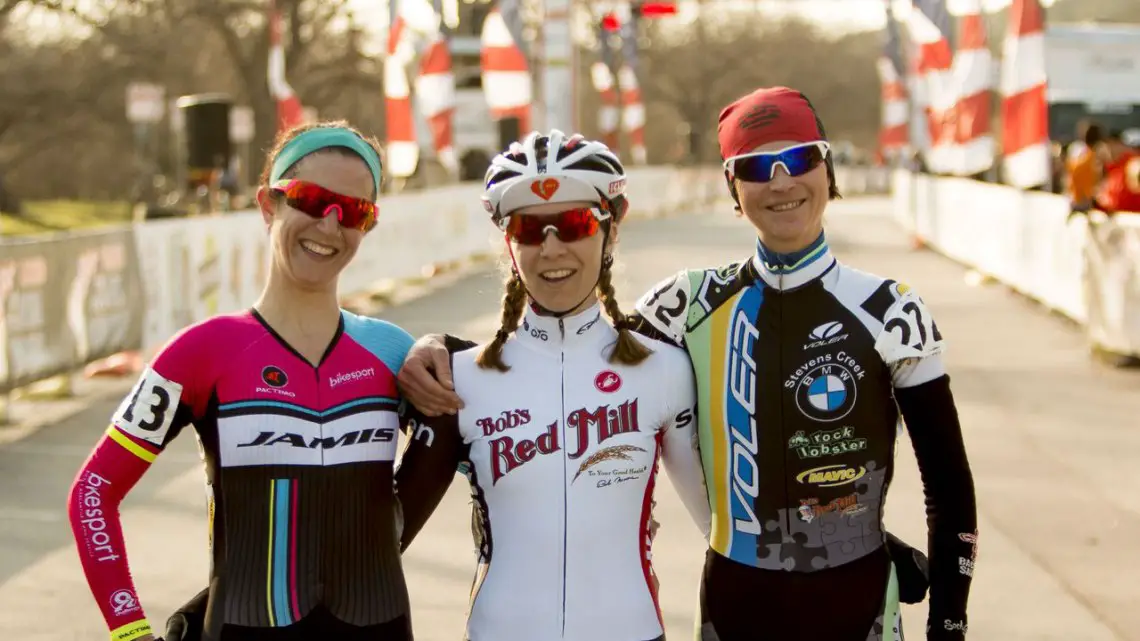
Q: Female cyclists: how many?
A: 3